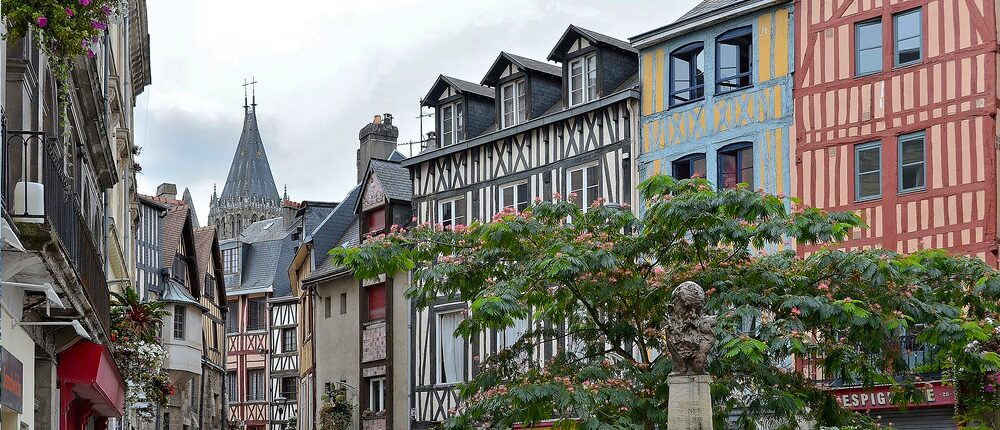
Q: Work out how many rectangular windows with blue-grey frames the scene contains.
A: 4